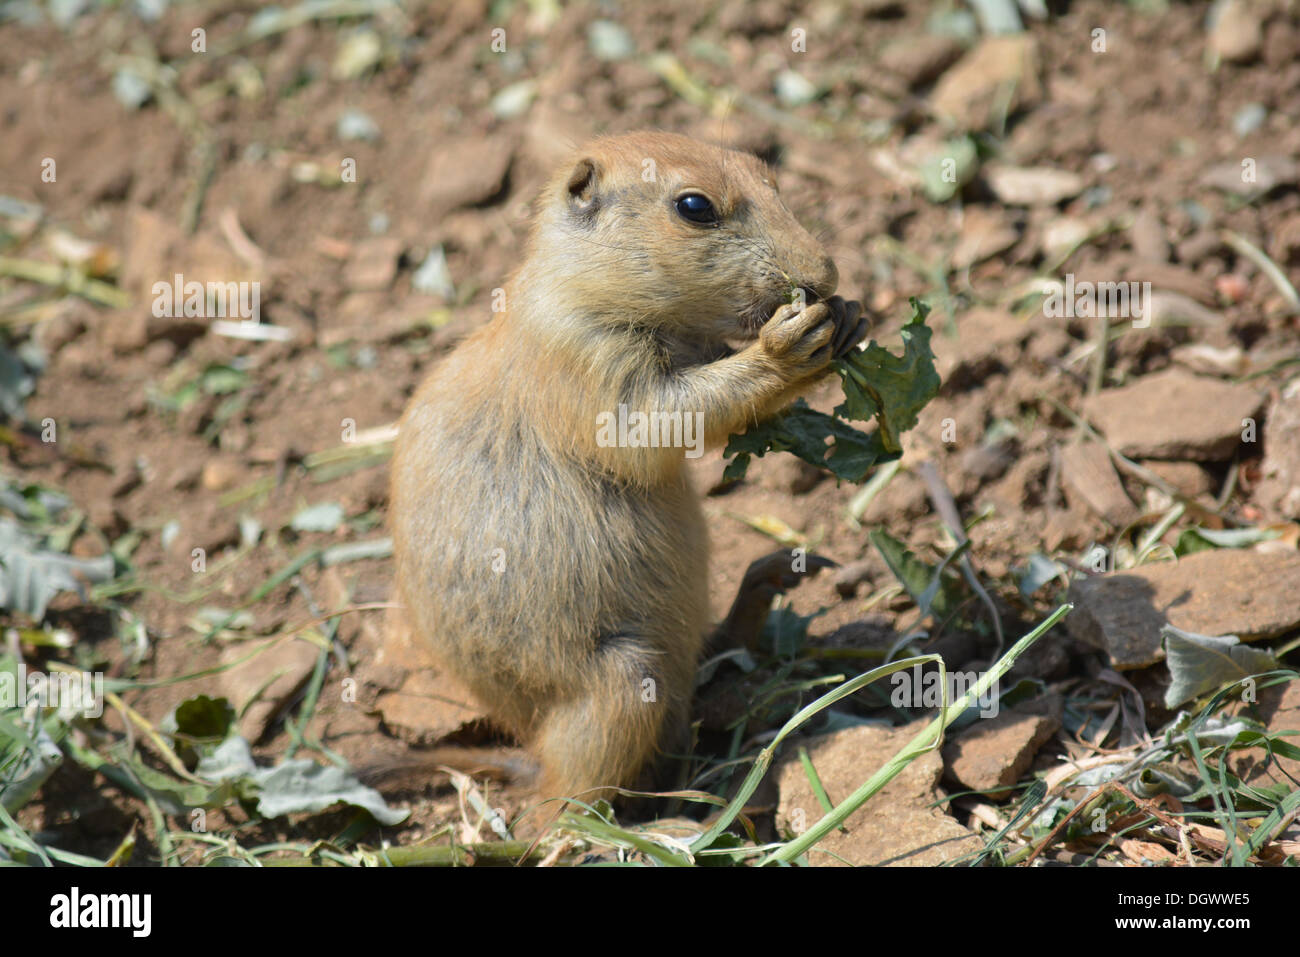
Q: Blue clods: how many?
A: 0